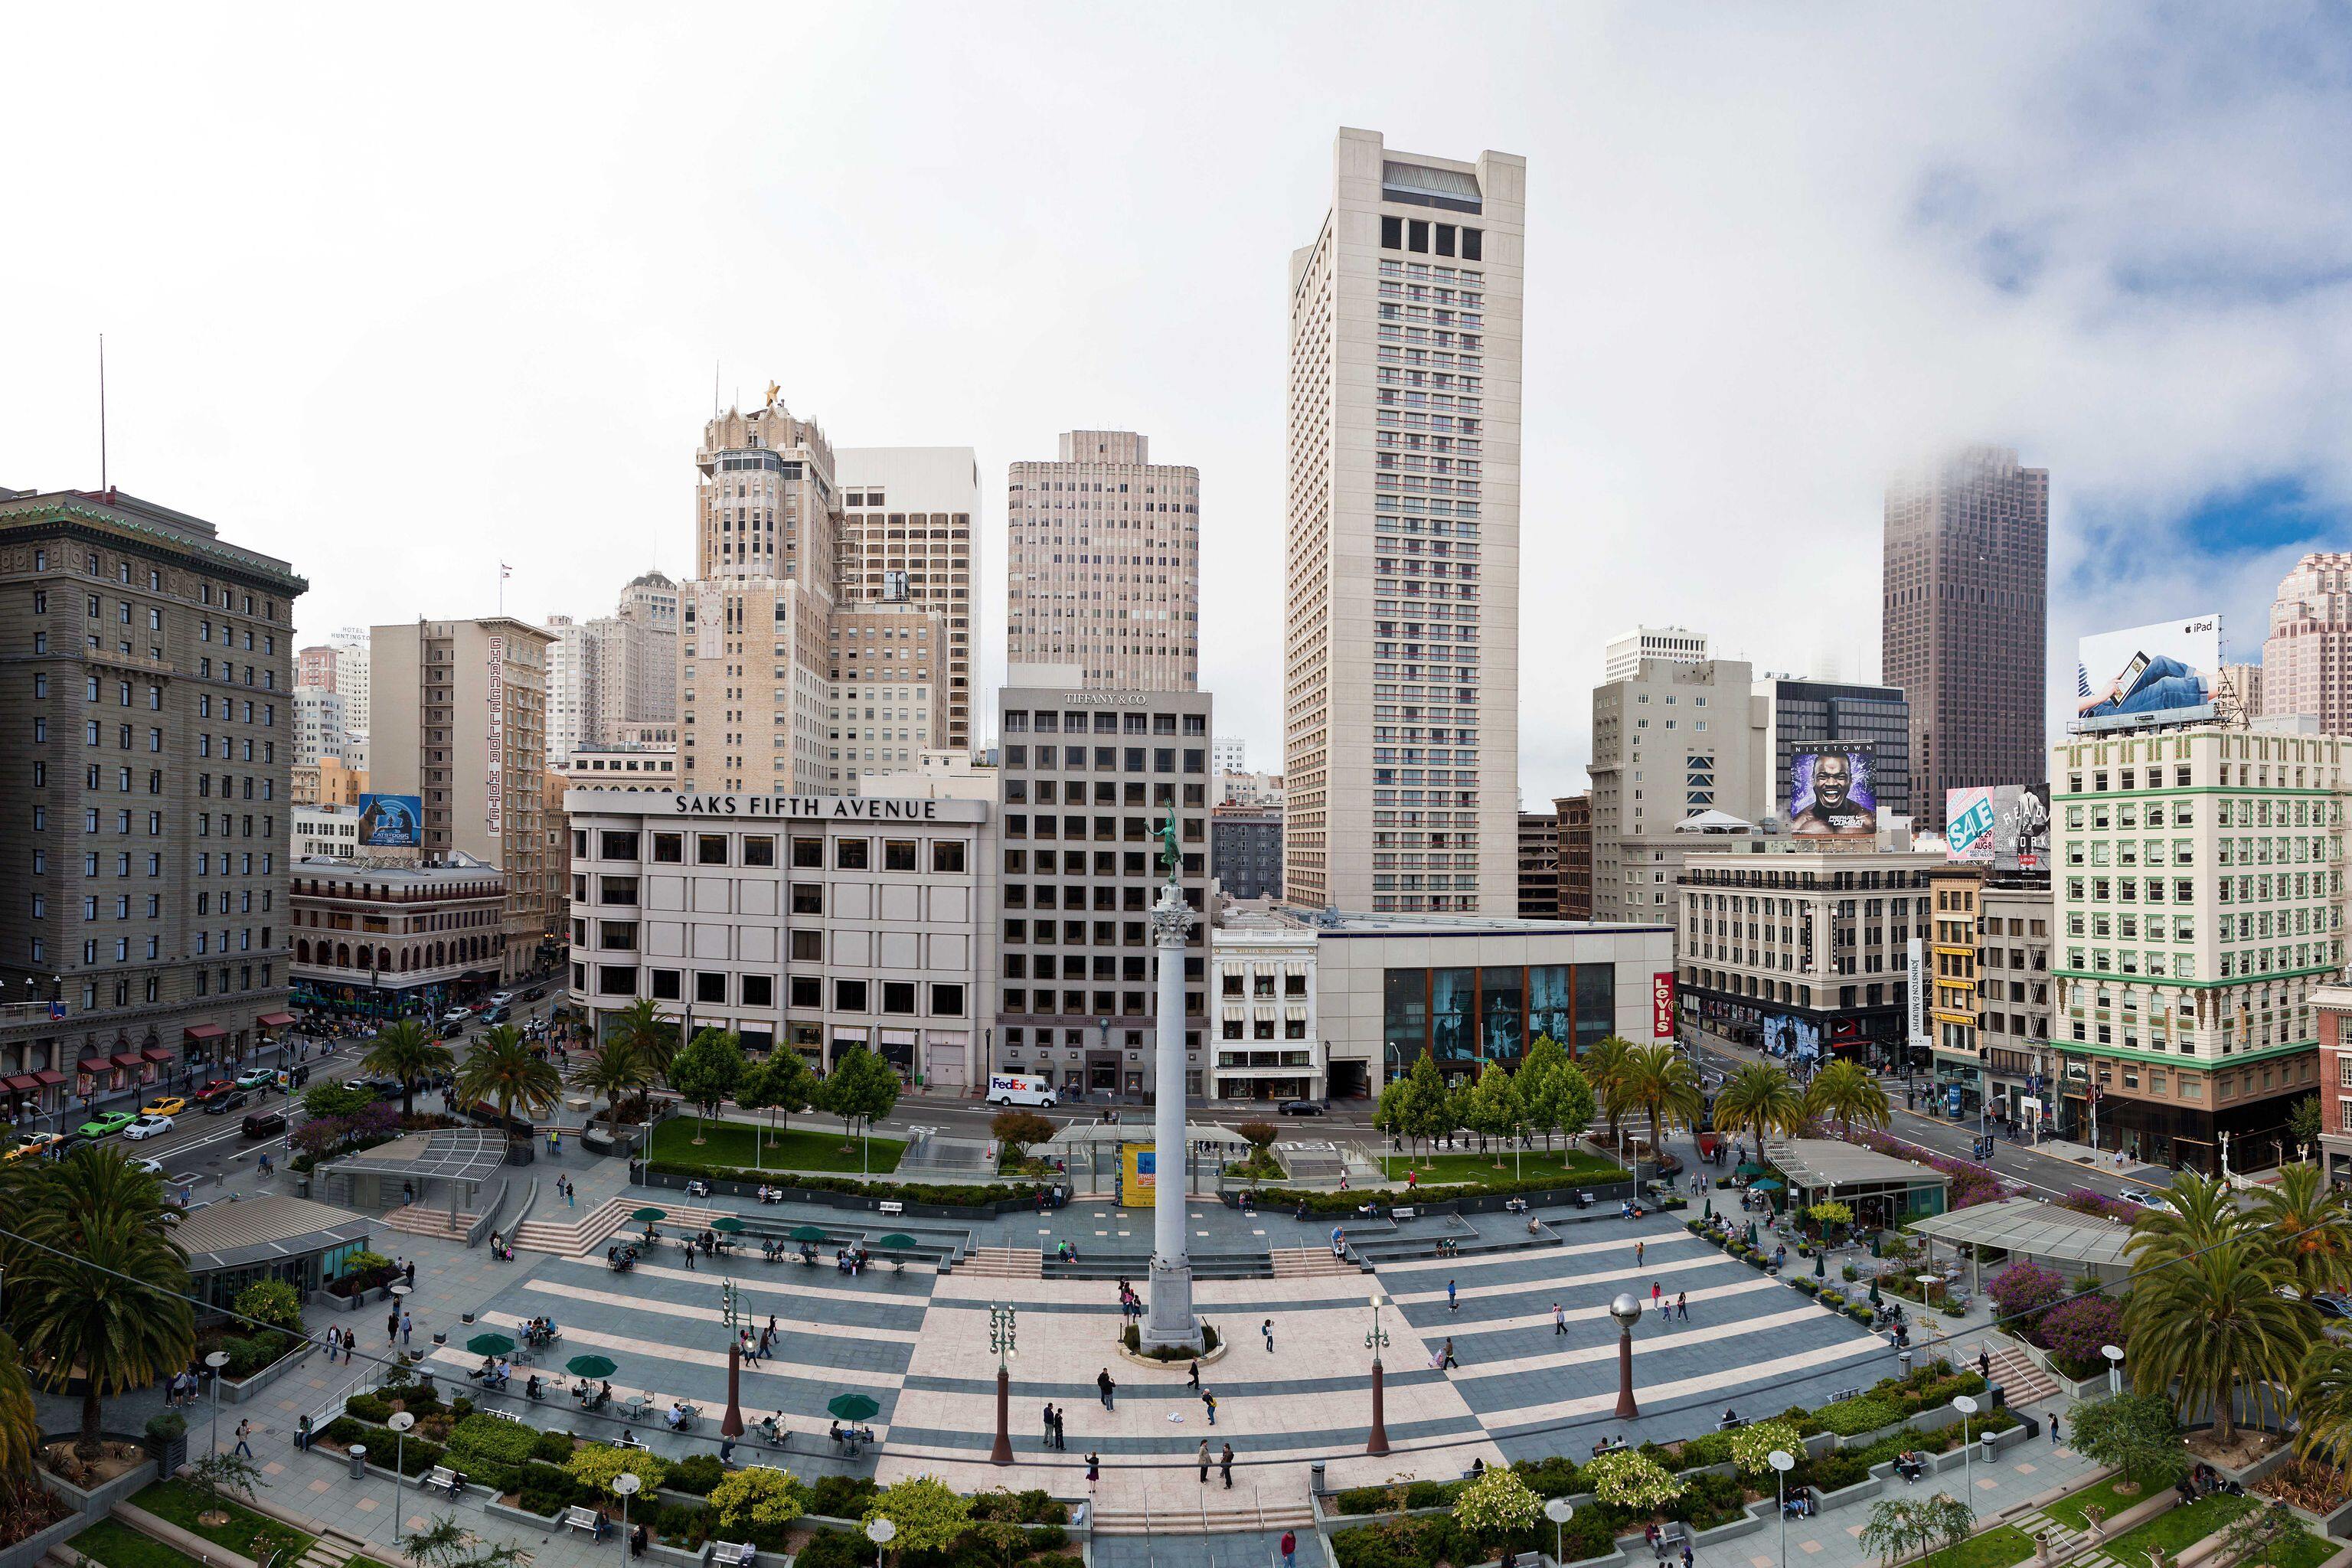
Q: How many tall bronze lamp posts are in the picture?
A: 4